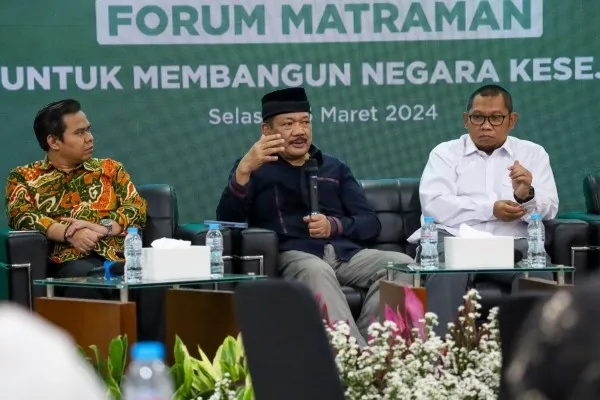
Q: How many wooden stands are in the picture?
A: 4